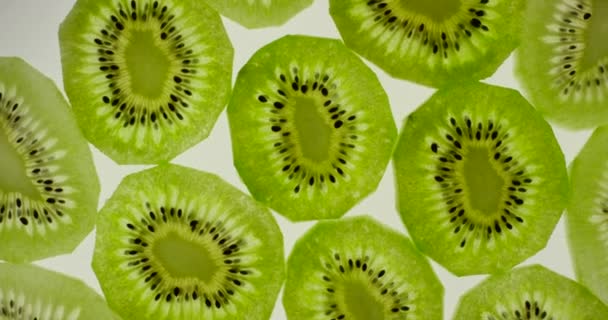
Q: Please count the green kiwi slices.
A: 12